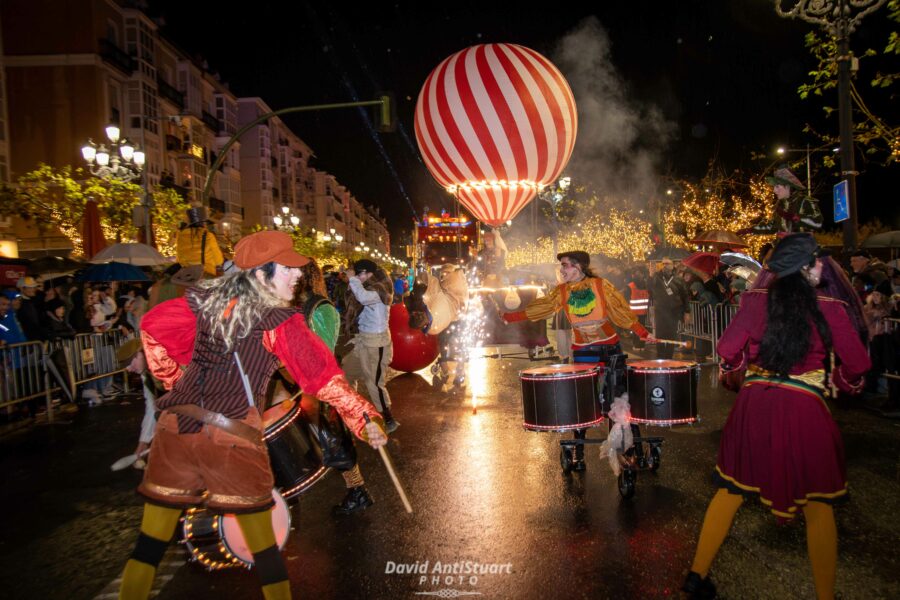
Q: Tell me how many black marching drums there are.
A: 4